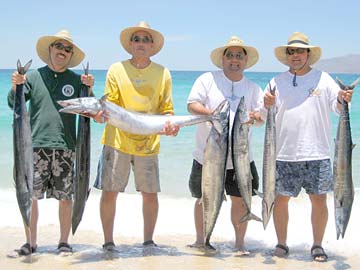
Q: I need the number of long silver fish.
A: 7